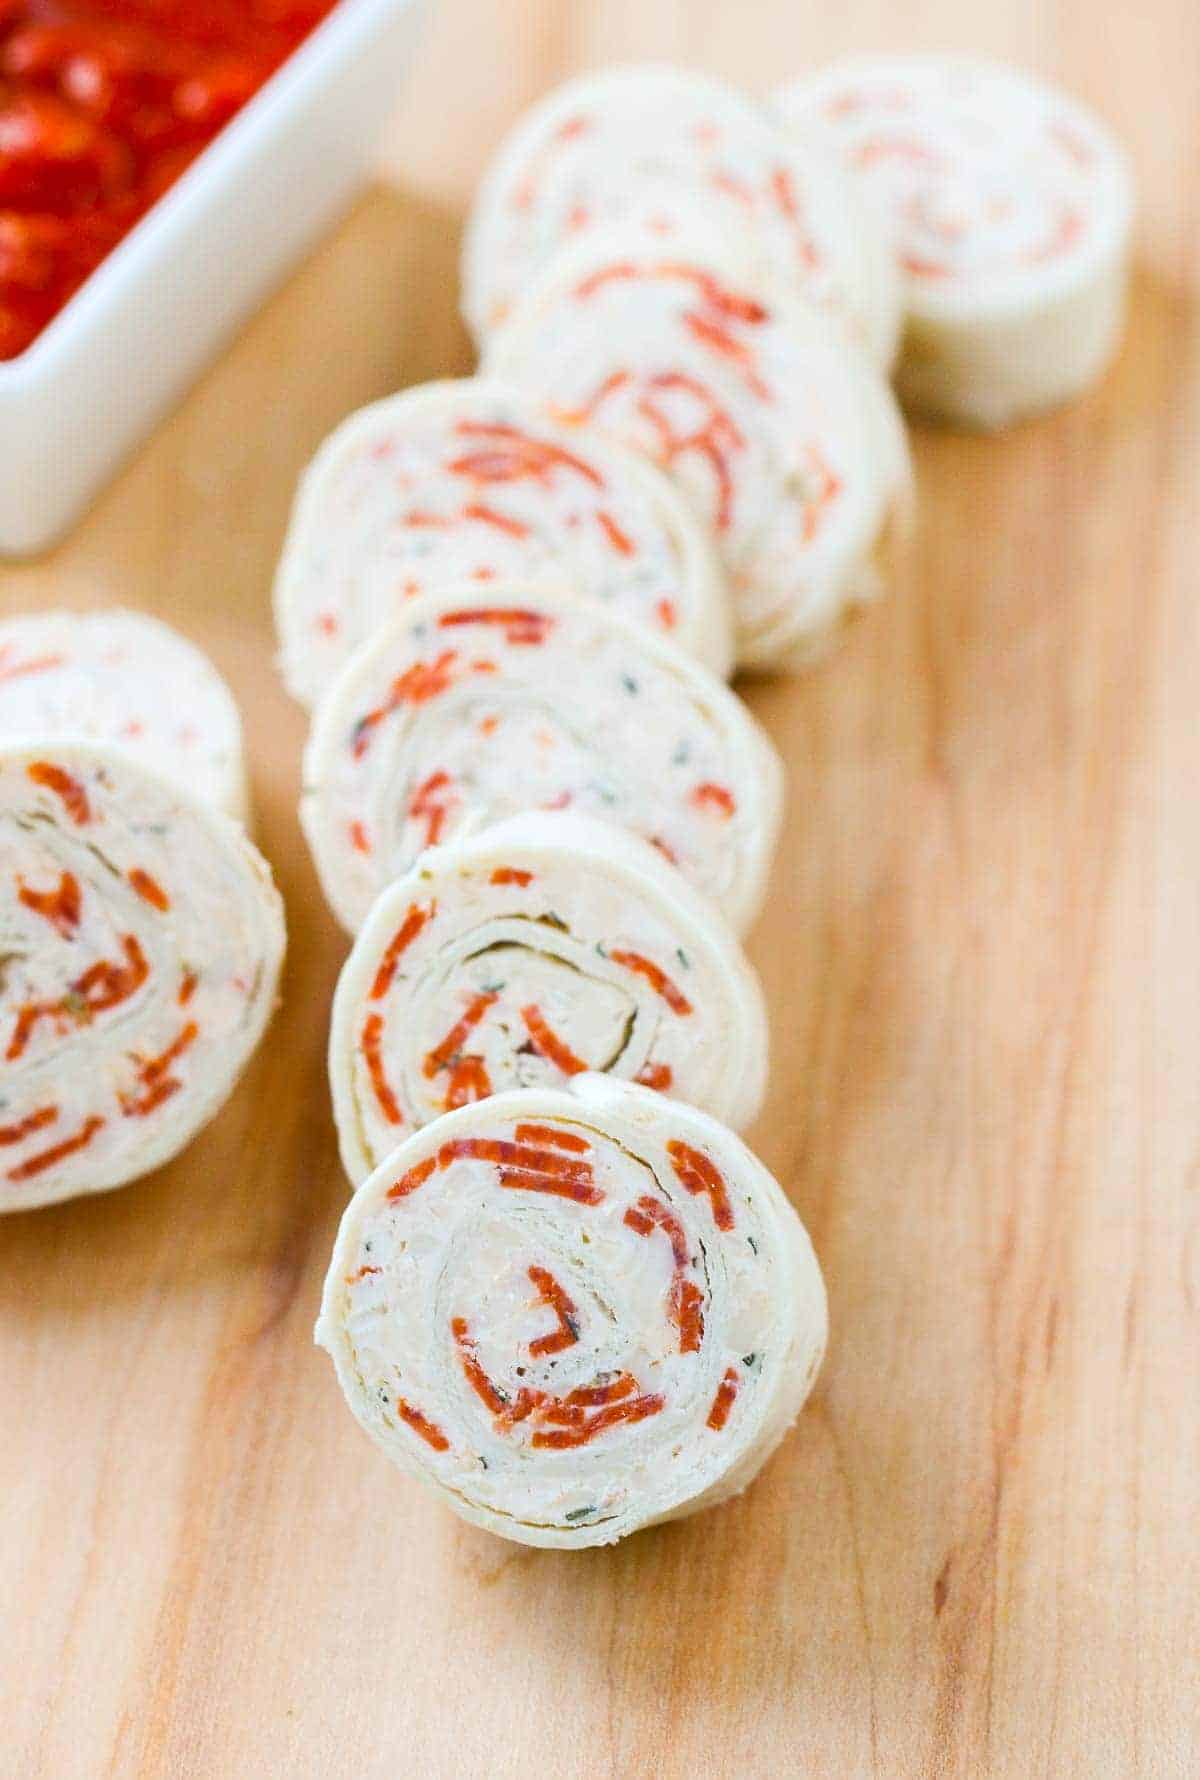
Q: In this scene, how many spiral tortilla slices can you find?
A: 9